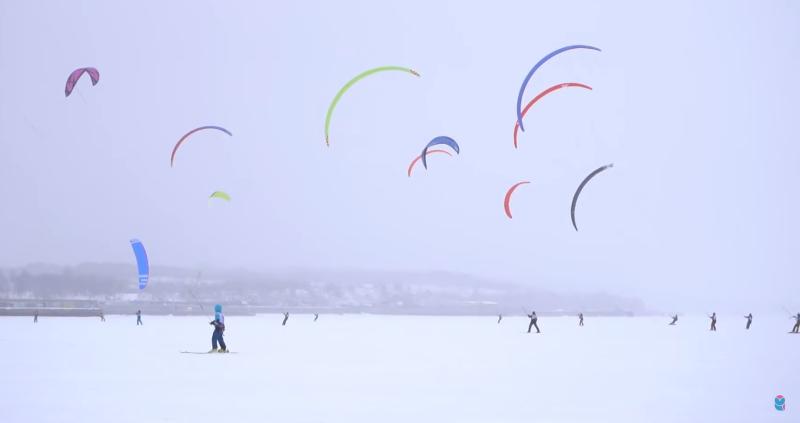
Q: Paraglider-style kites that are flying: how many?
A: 11